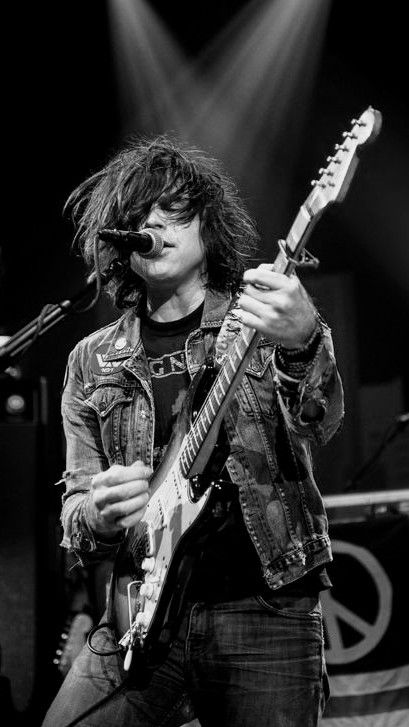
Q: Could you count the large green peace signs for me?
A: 0